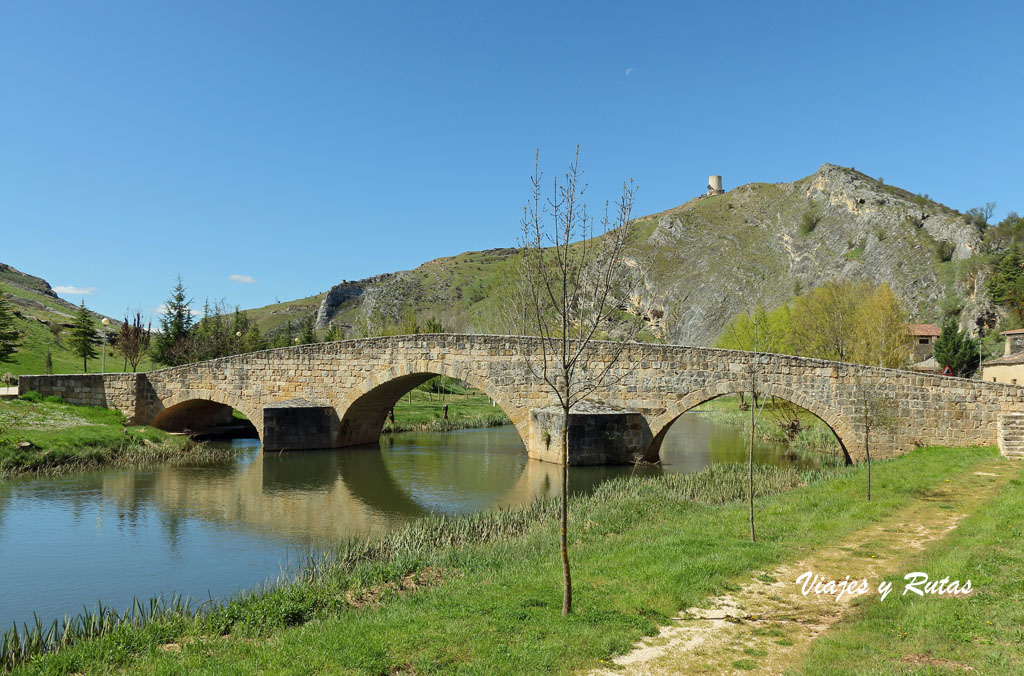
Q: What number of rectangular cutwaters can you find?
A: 2